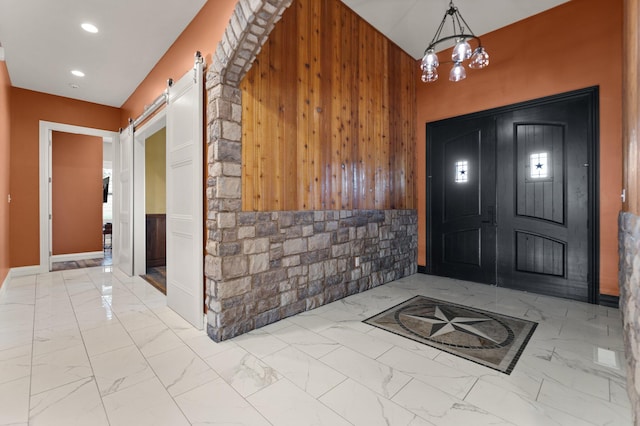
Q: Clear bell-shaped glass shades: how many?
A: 5